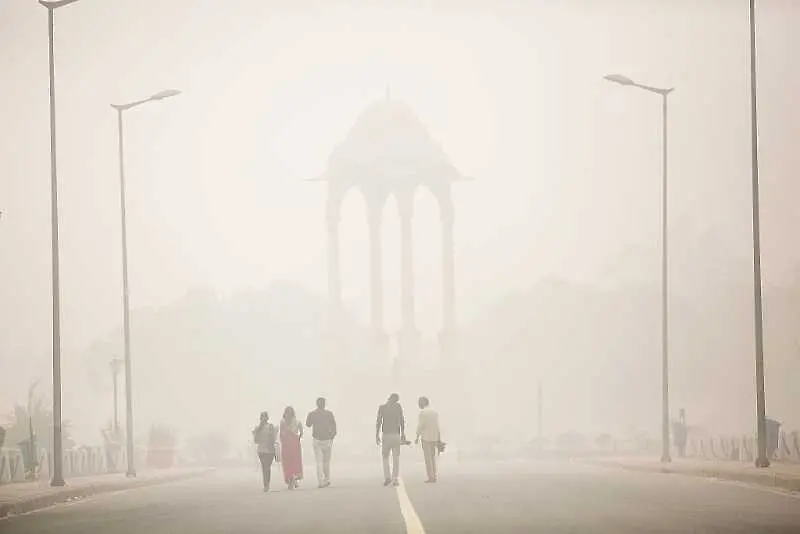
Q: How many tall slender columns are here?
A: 4